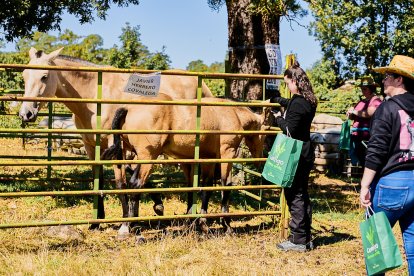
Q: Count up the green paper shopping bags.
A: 3